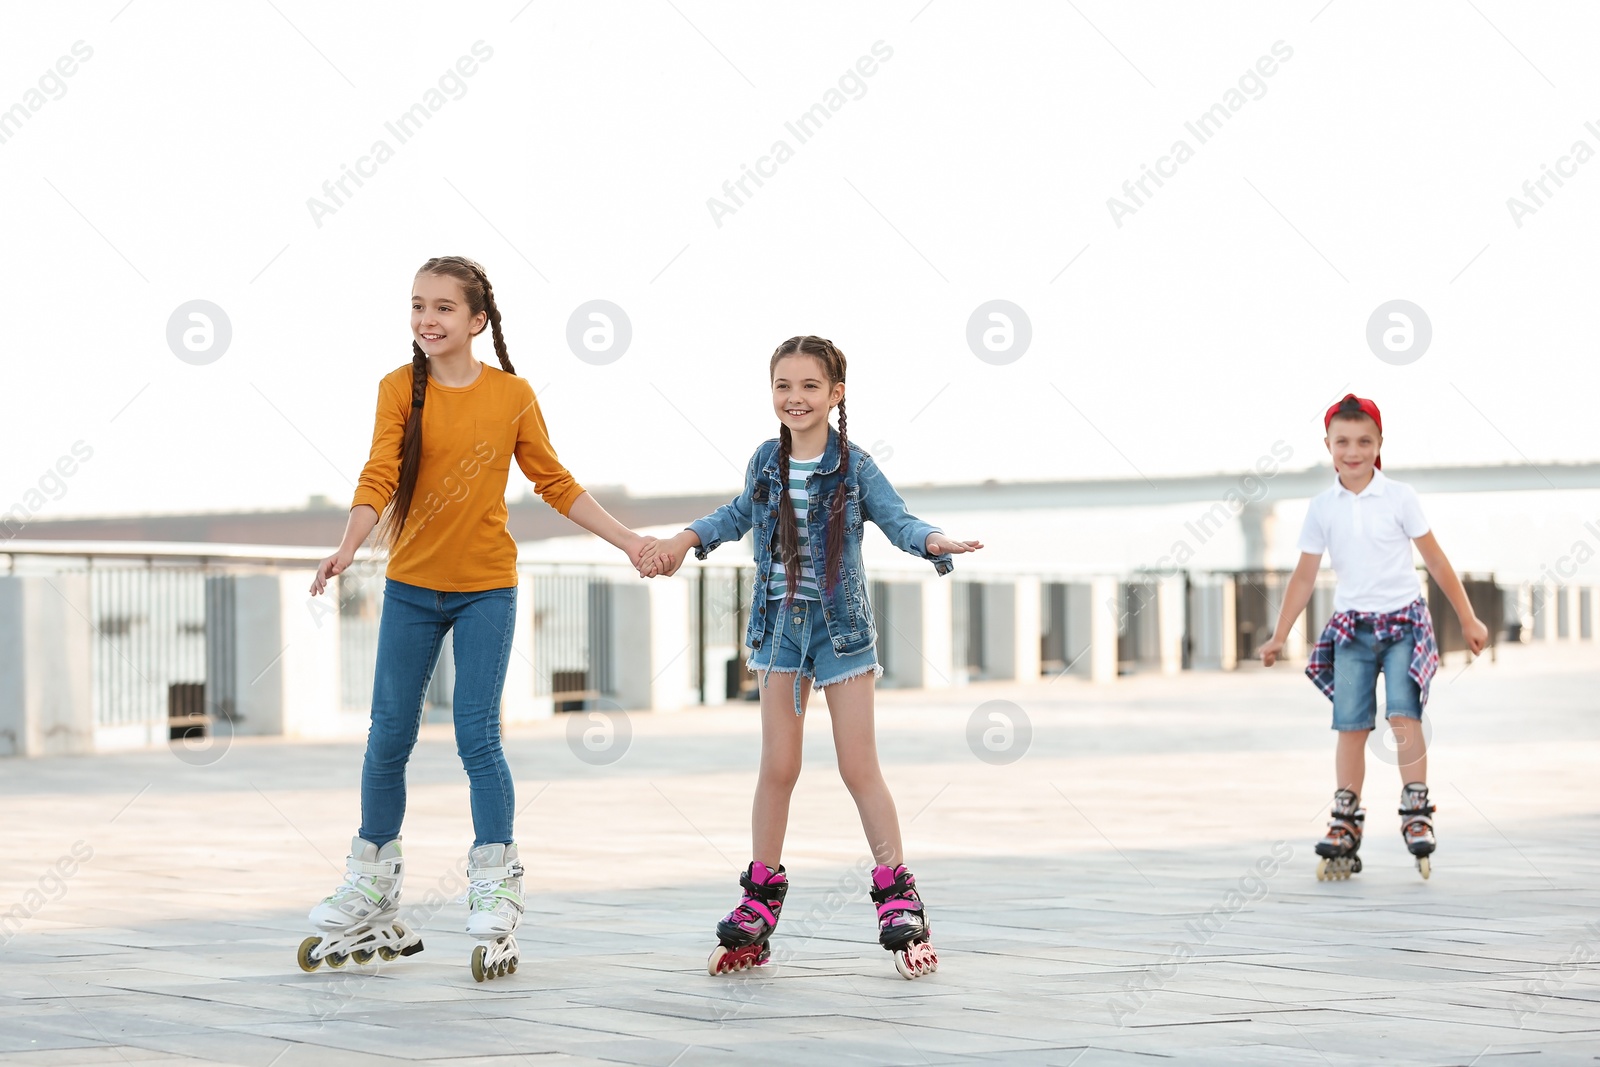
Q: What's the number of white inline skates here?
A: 2